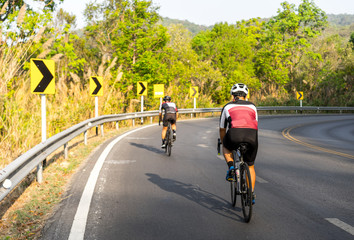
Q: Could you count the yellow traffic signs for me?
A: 6